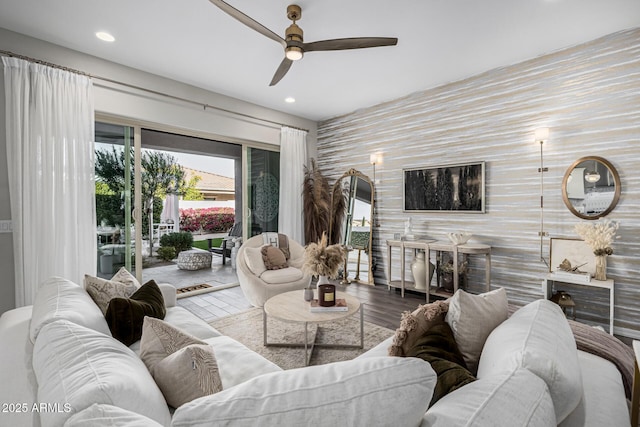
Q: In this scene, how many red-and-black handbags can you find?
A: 0